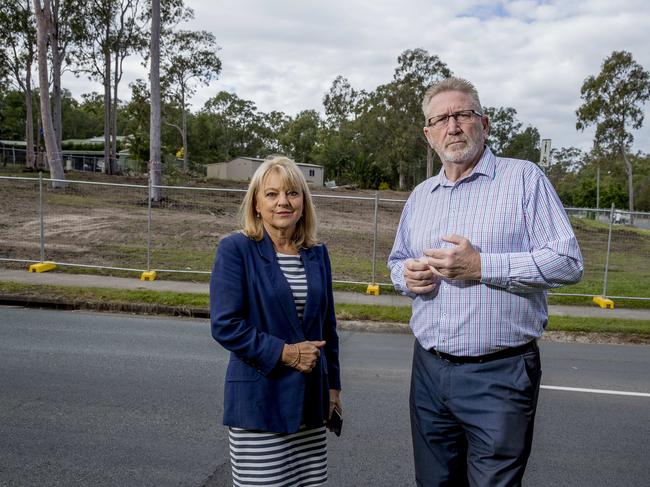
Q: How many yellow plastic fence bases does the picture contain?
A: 4